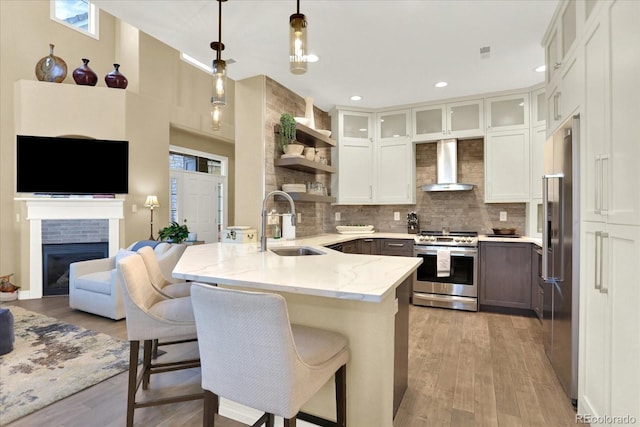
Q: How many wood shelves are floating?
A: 3